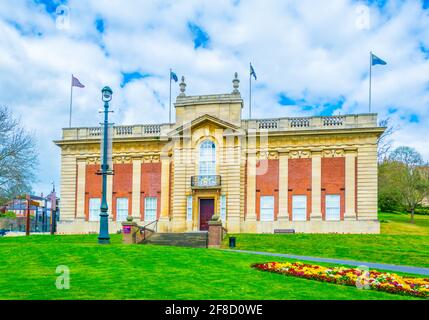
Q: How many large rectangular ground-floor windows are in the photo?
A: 6